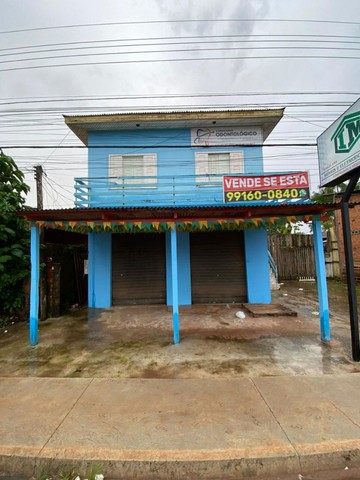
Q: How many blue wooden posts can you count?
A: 3